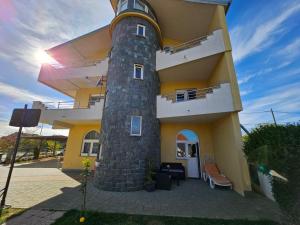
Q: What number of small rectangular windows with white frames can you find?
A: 3